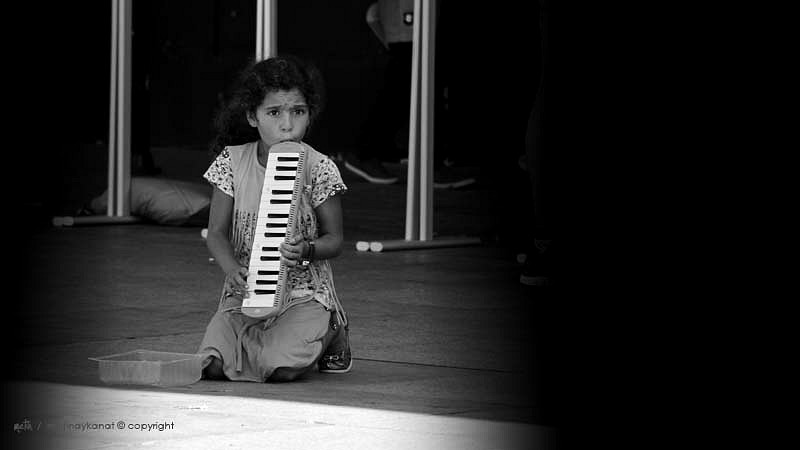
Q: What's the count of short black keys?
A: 13